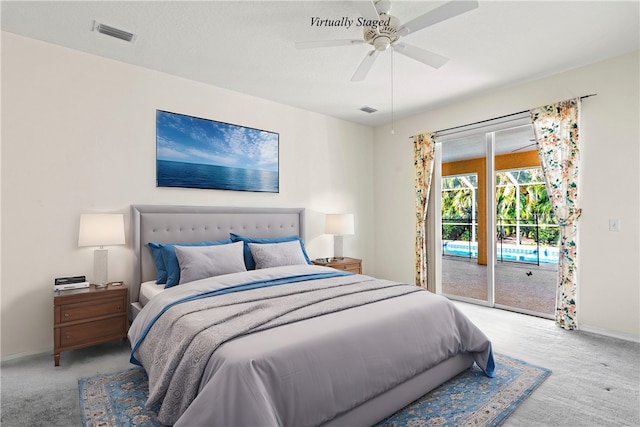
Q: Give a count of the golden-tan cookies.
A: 0